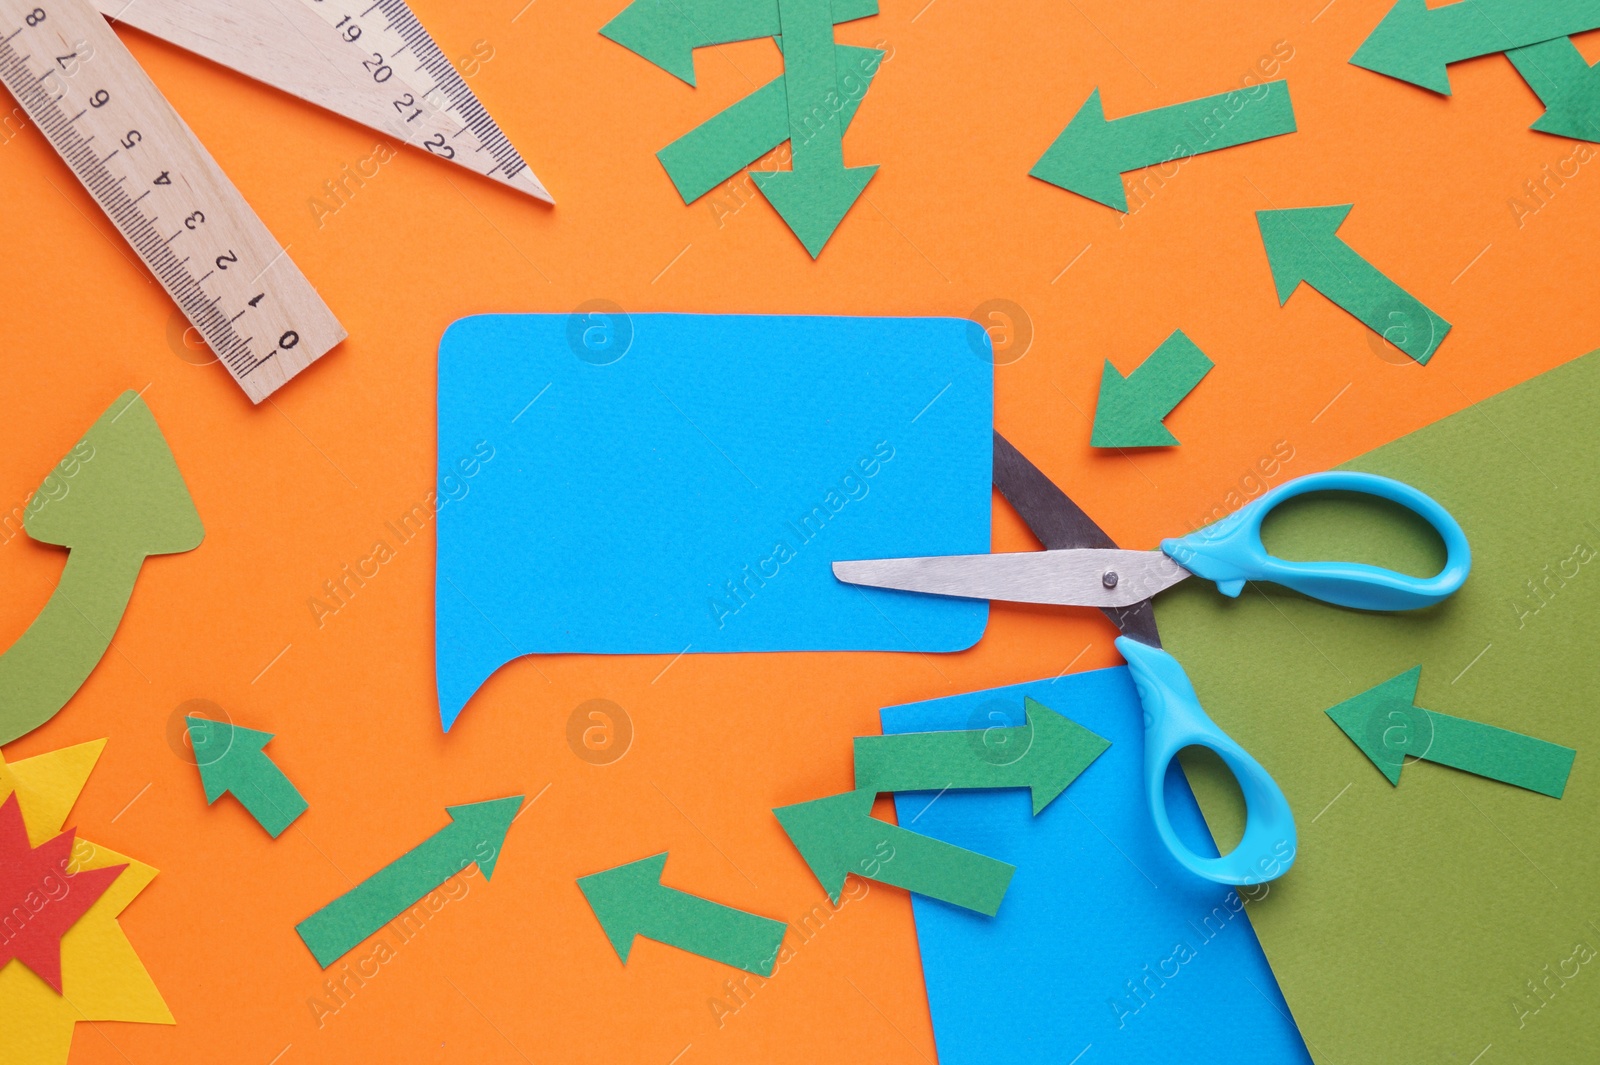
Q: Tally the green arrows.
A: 15